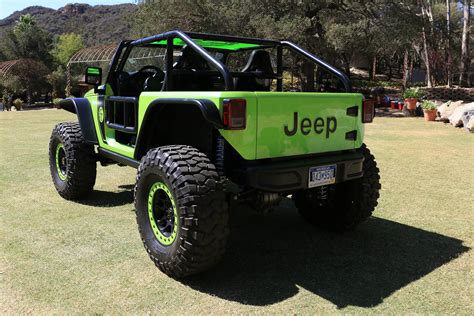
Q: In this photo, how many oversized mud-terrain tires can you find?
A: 3